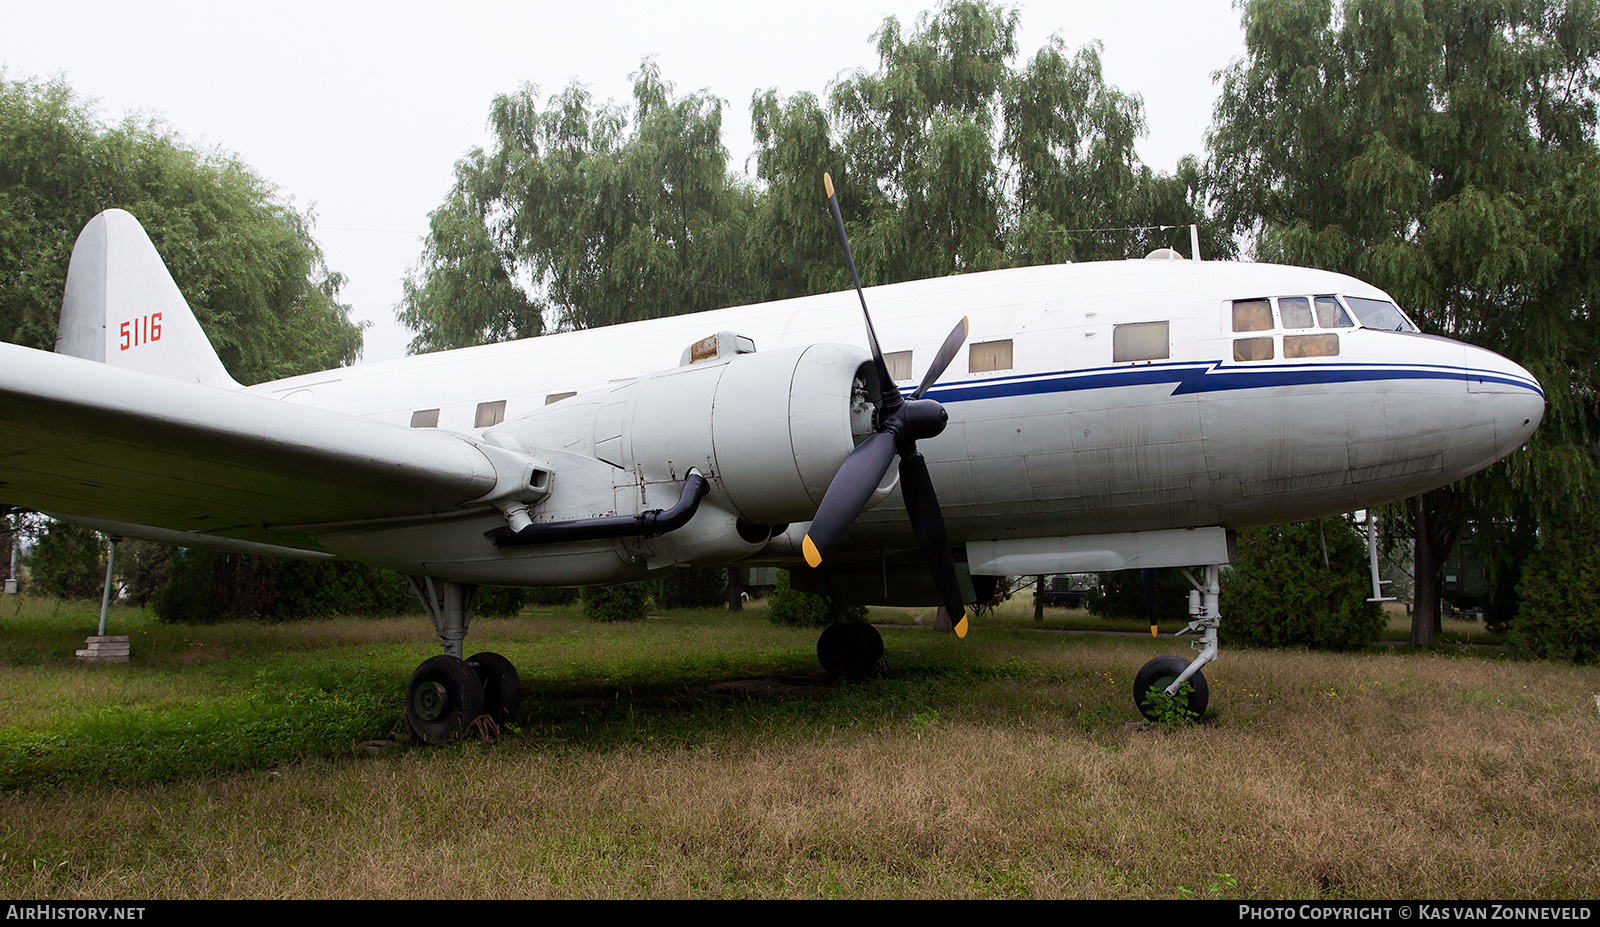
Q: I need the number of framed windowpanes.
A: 12